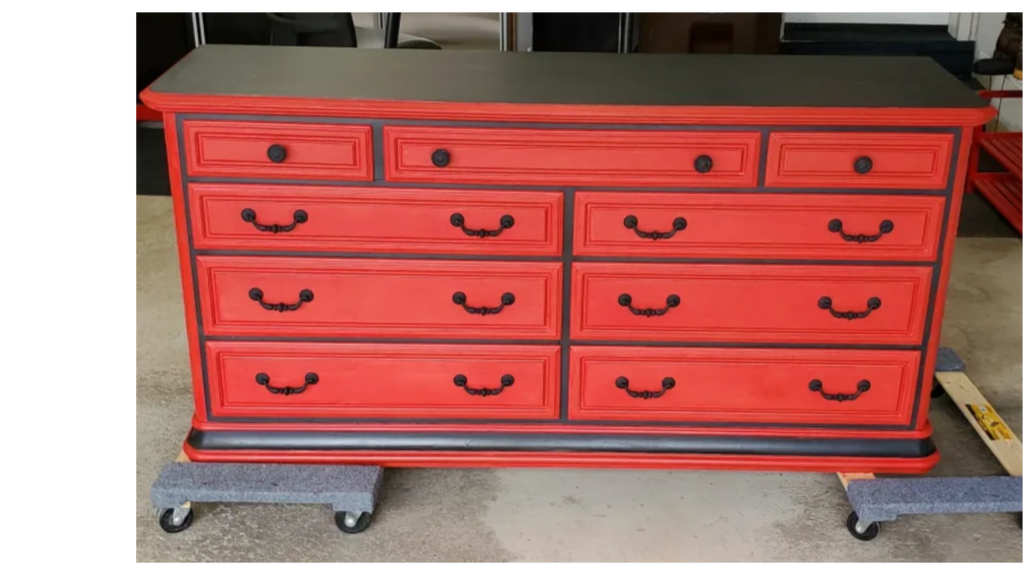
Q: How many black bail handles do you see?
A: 12